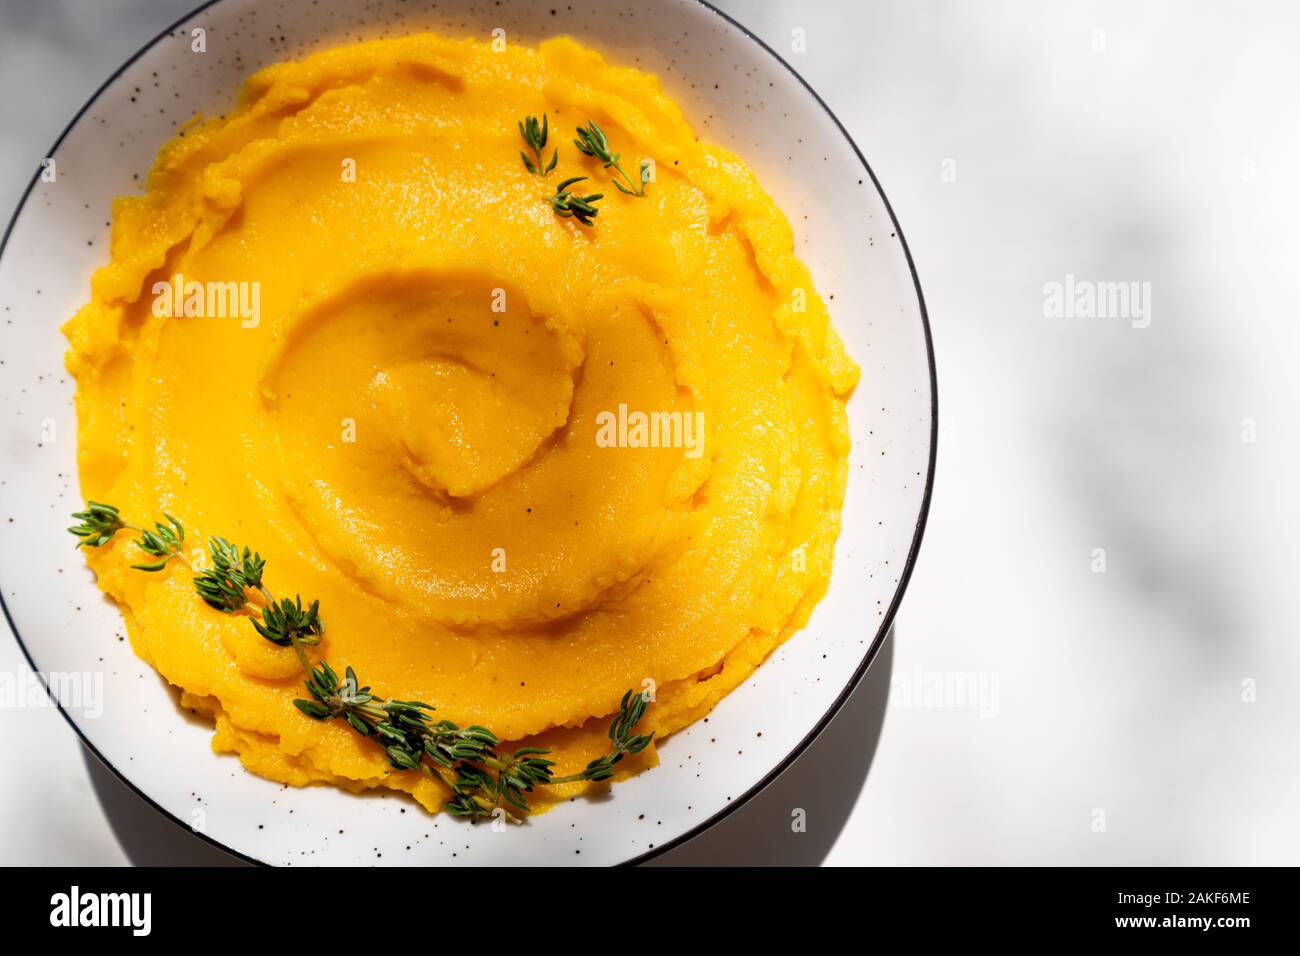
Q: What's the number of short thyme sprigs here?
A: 3